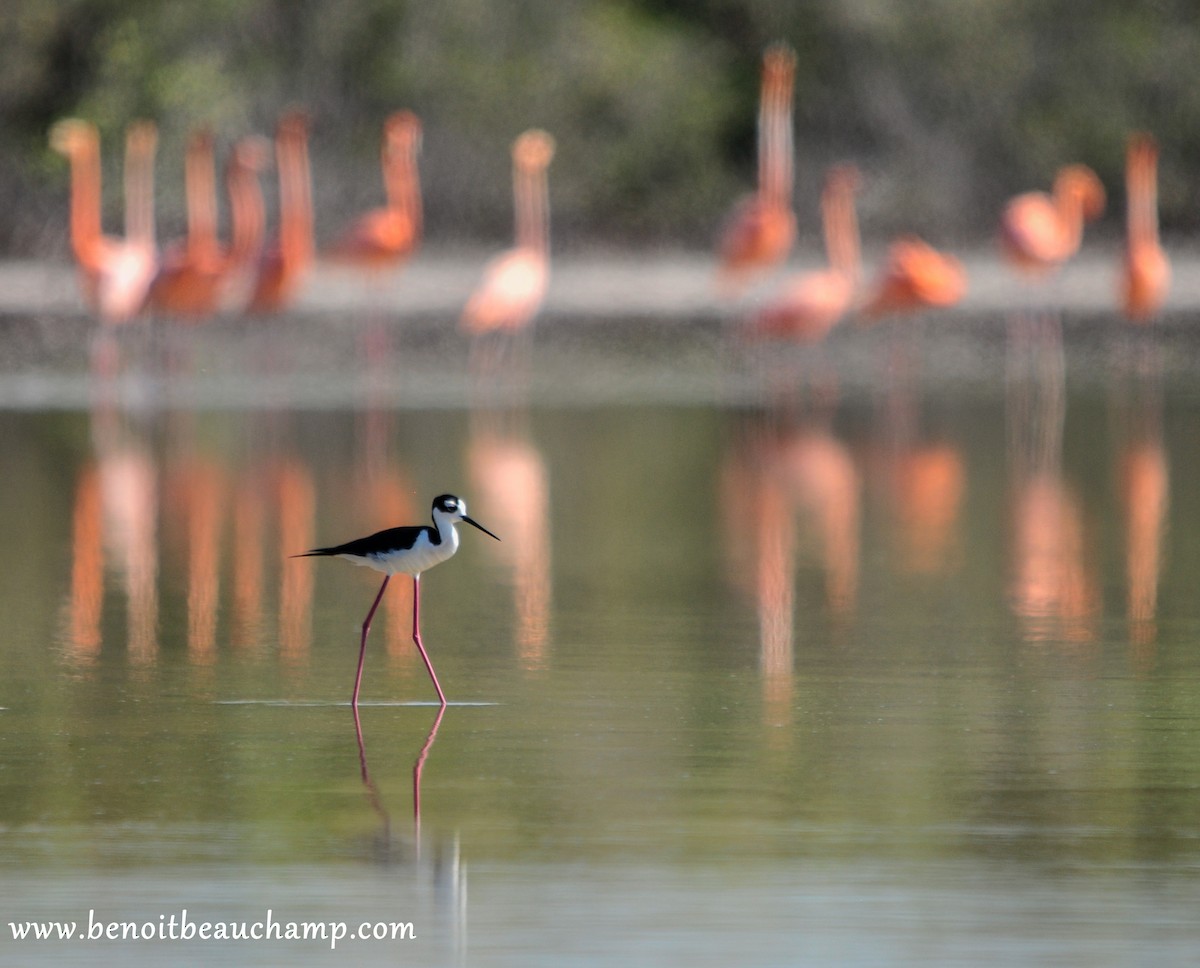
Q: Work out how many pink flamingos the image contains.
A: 12